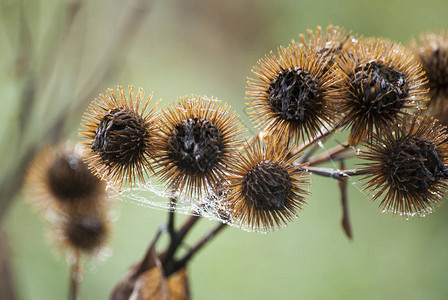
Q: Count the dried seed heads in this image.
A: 10